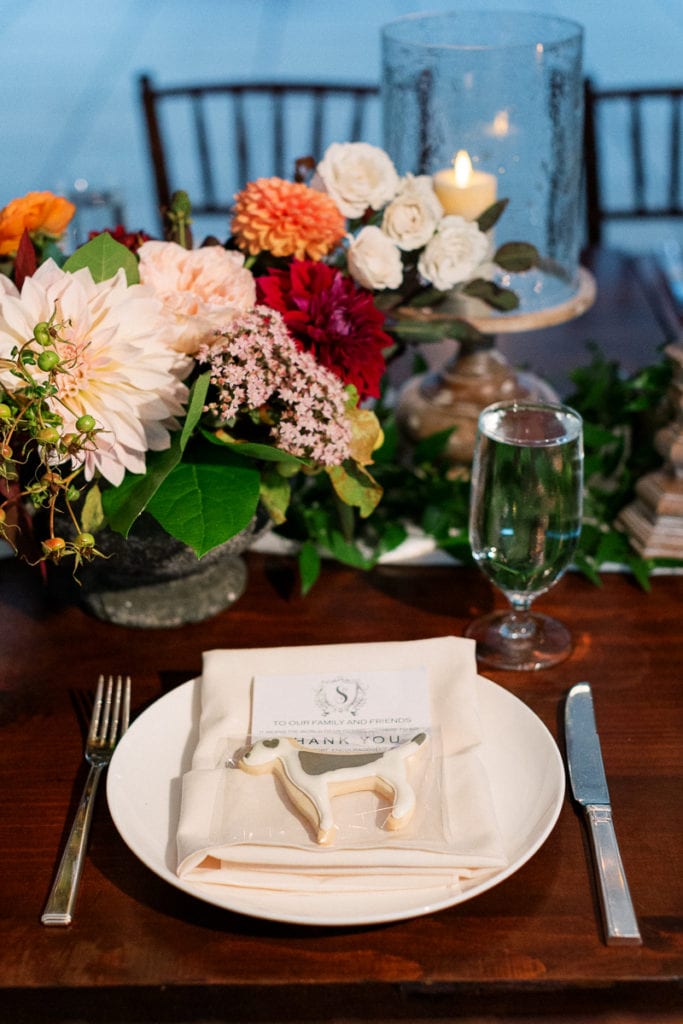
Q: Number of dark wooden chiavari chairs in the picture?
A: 2